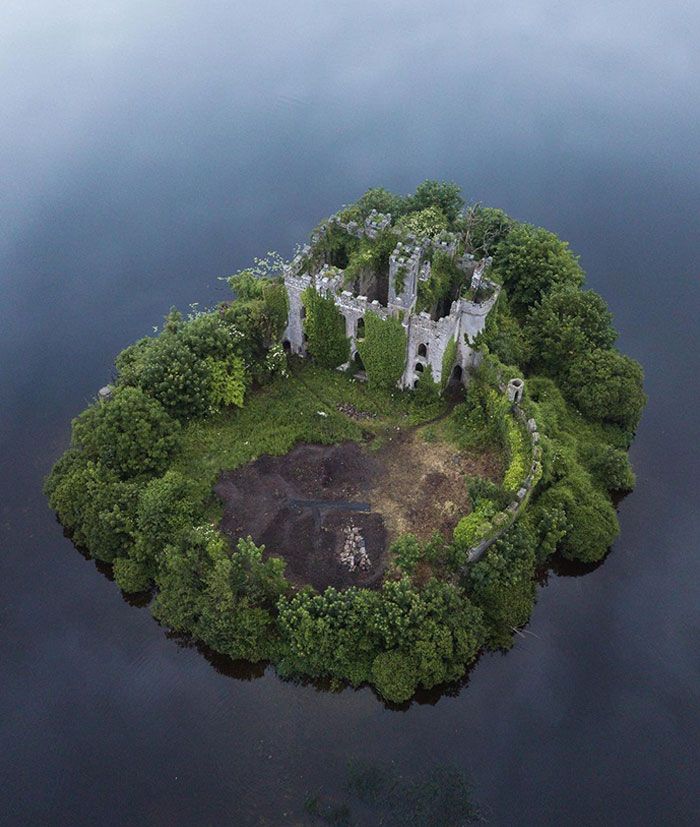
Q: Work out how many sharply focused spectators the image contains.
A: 0